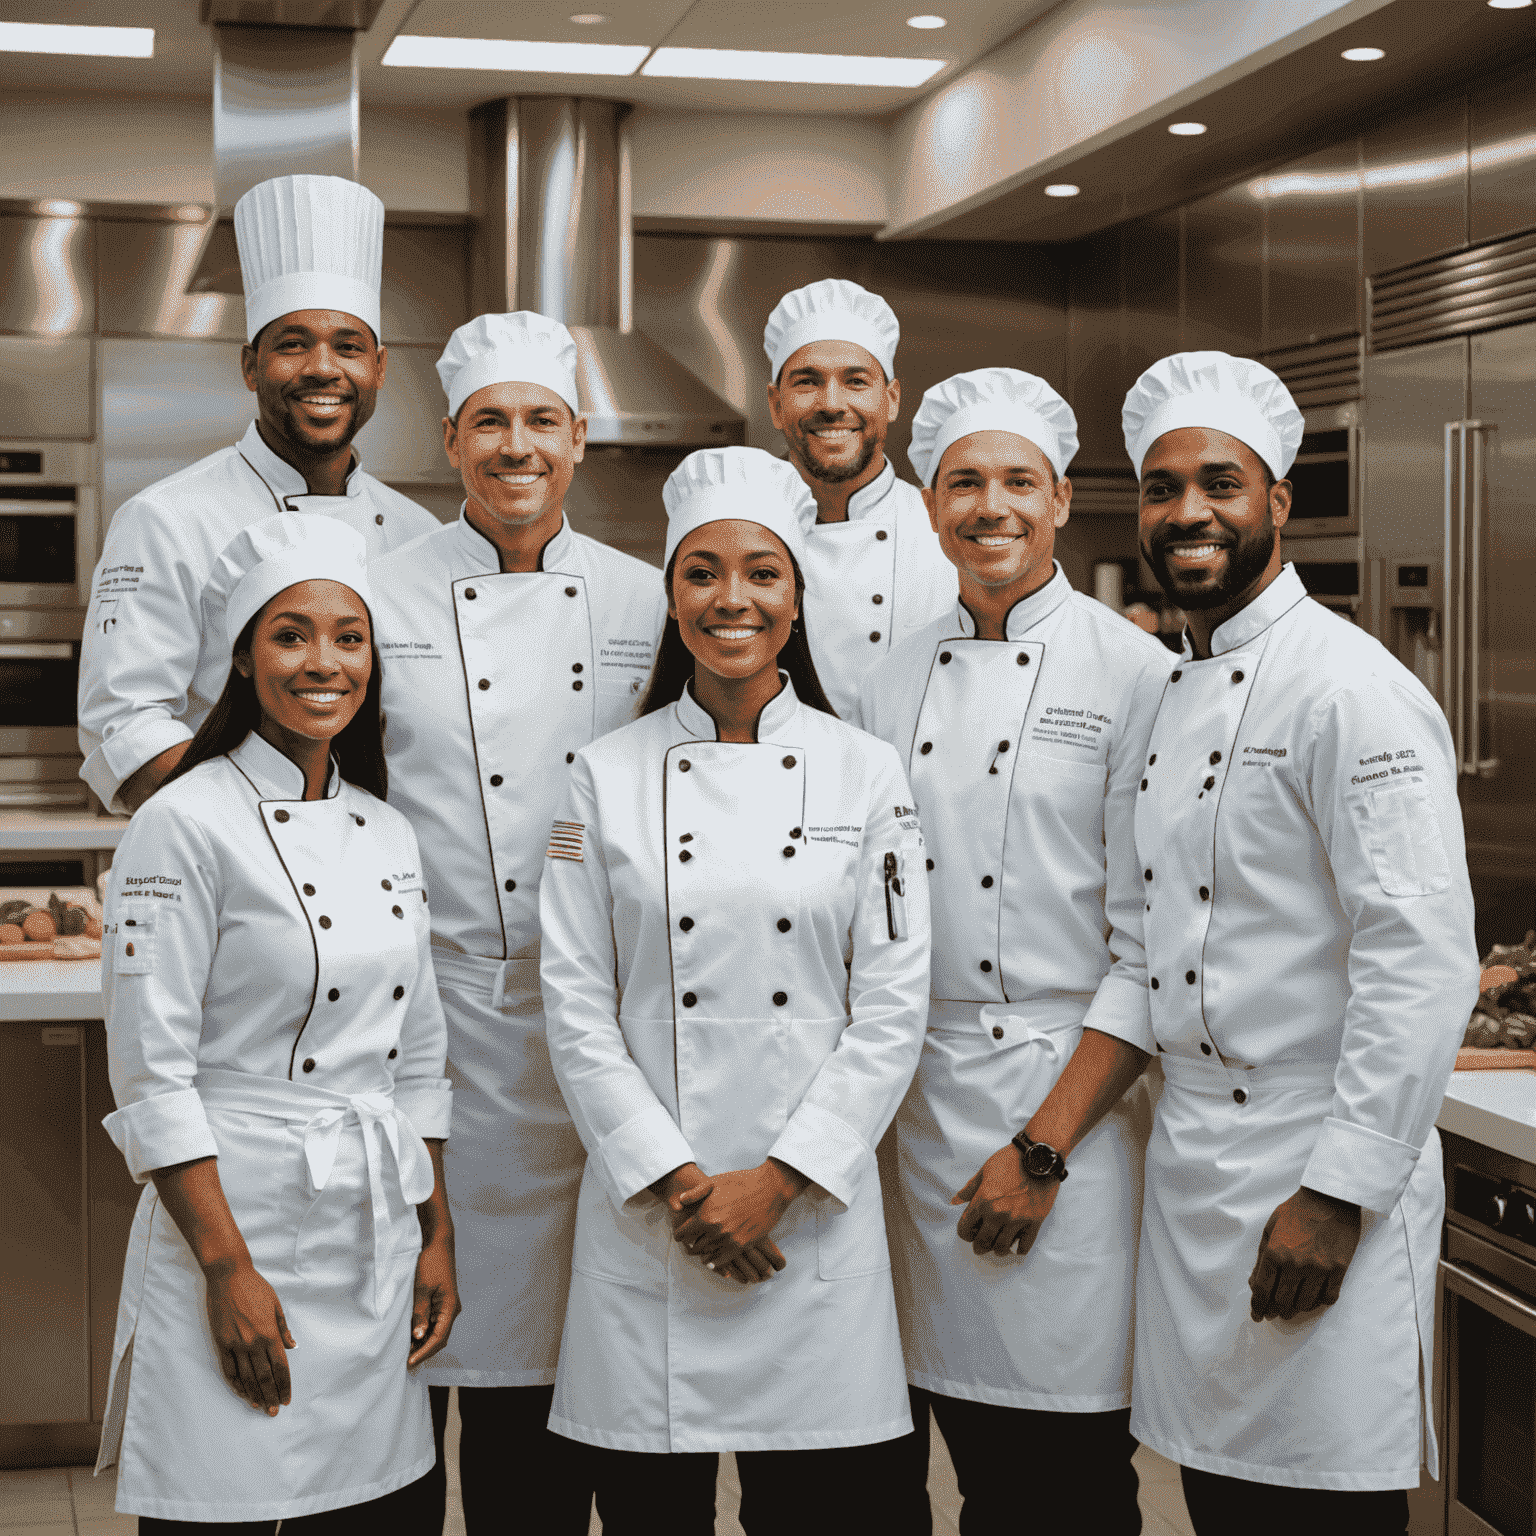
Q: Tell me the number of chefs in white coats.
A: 7